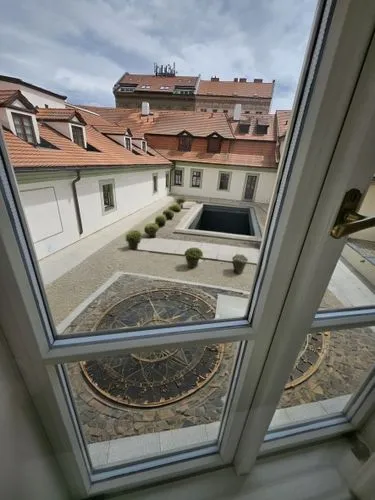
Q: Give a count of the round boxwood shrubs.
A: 8